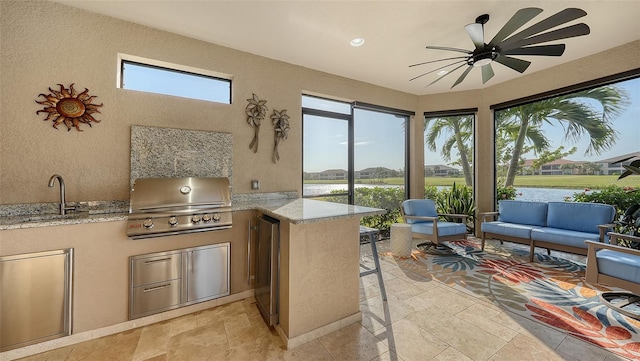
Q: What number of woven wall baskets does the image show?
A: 0